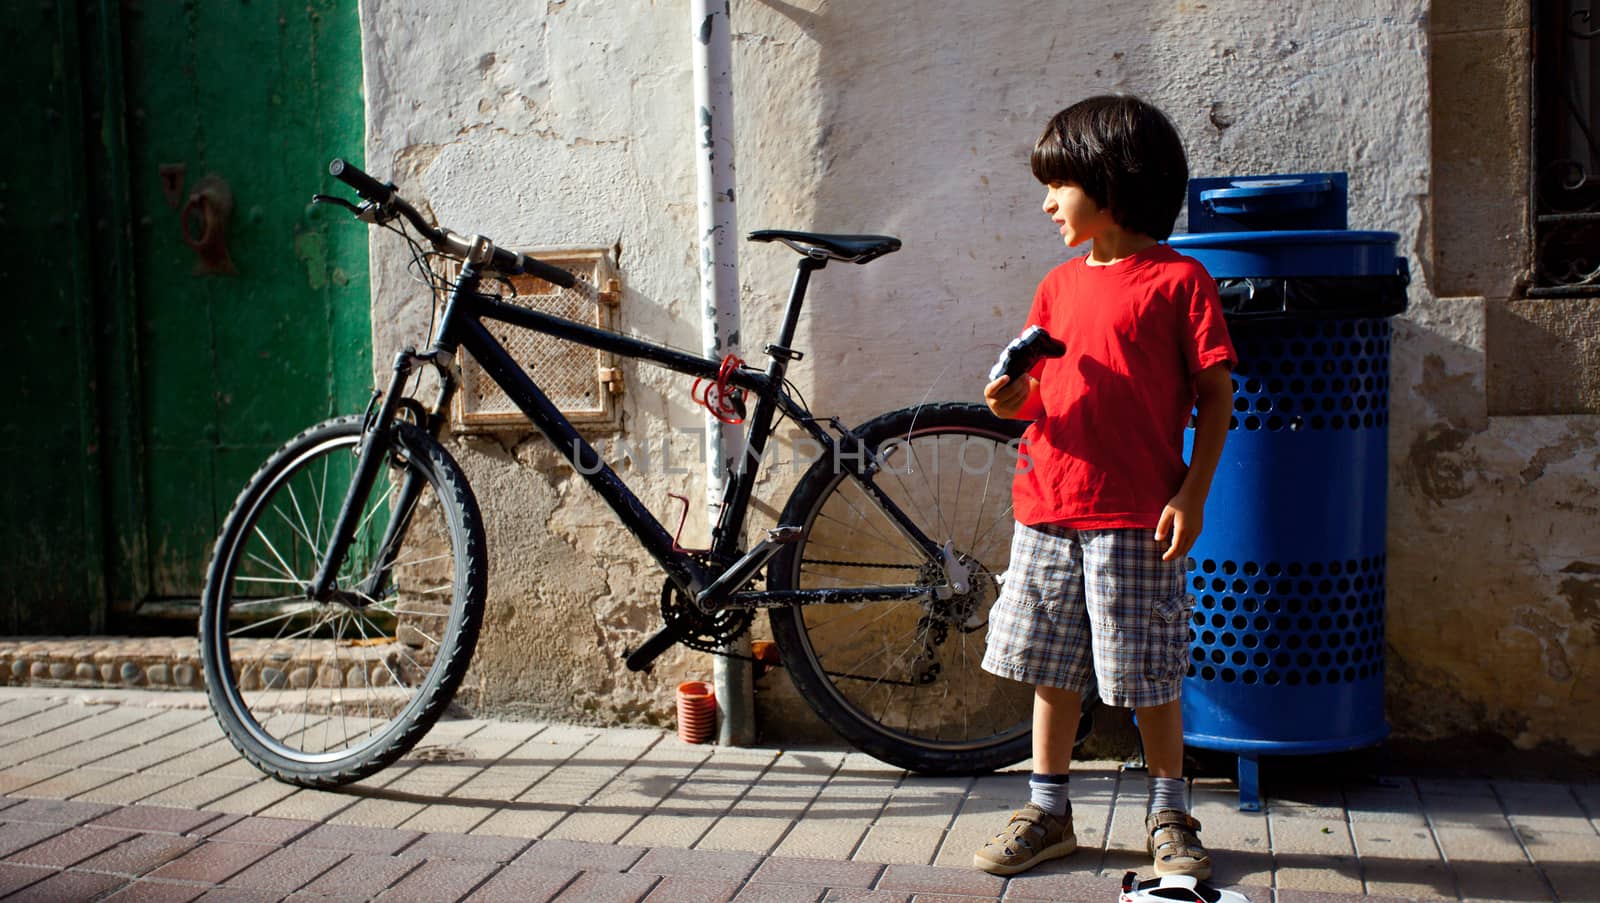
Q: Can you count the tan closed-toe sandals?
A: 2